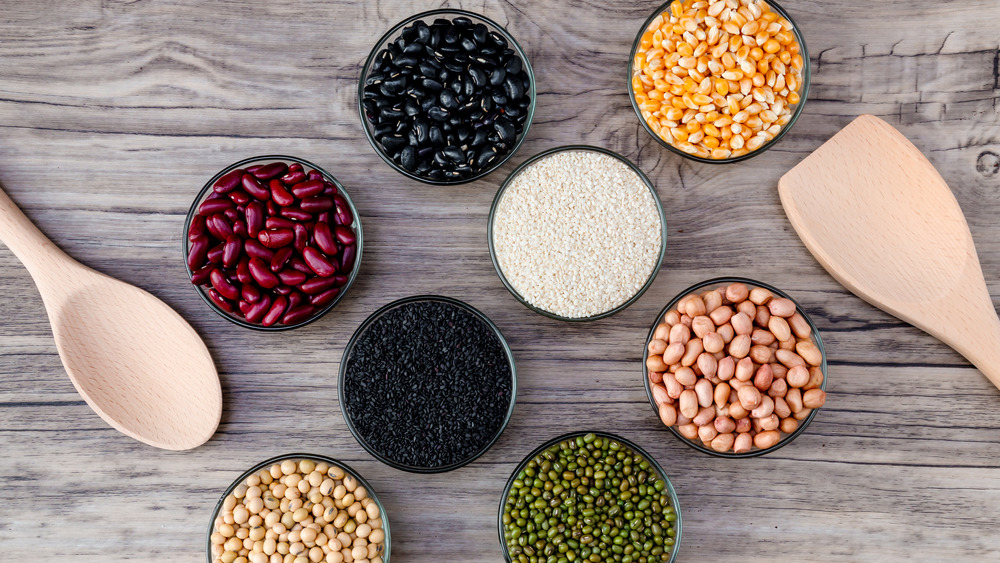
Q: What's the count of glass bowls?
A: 8